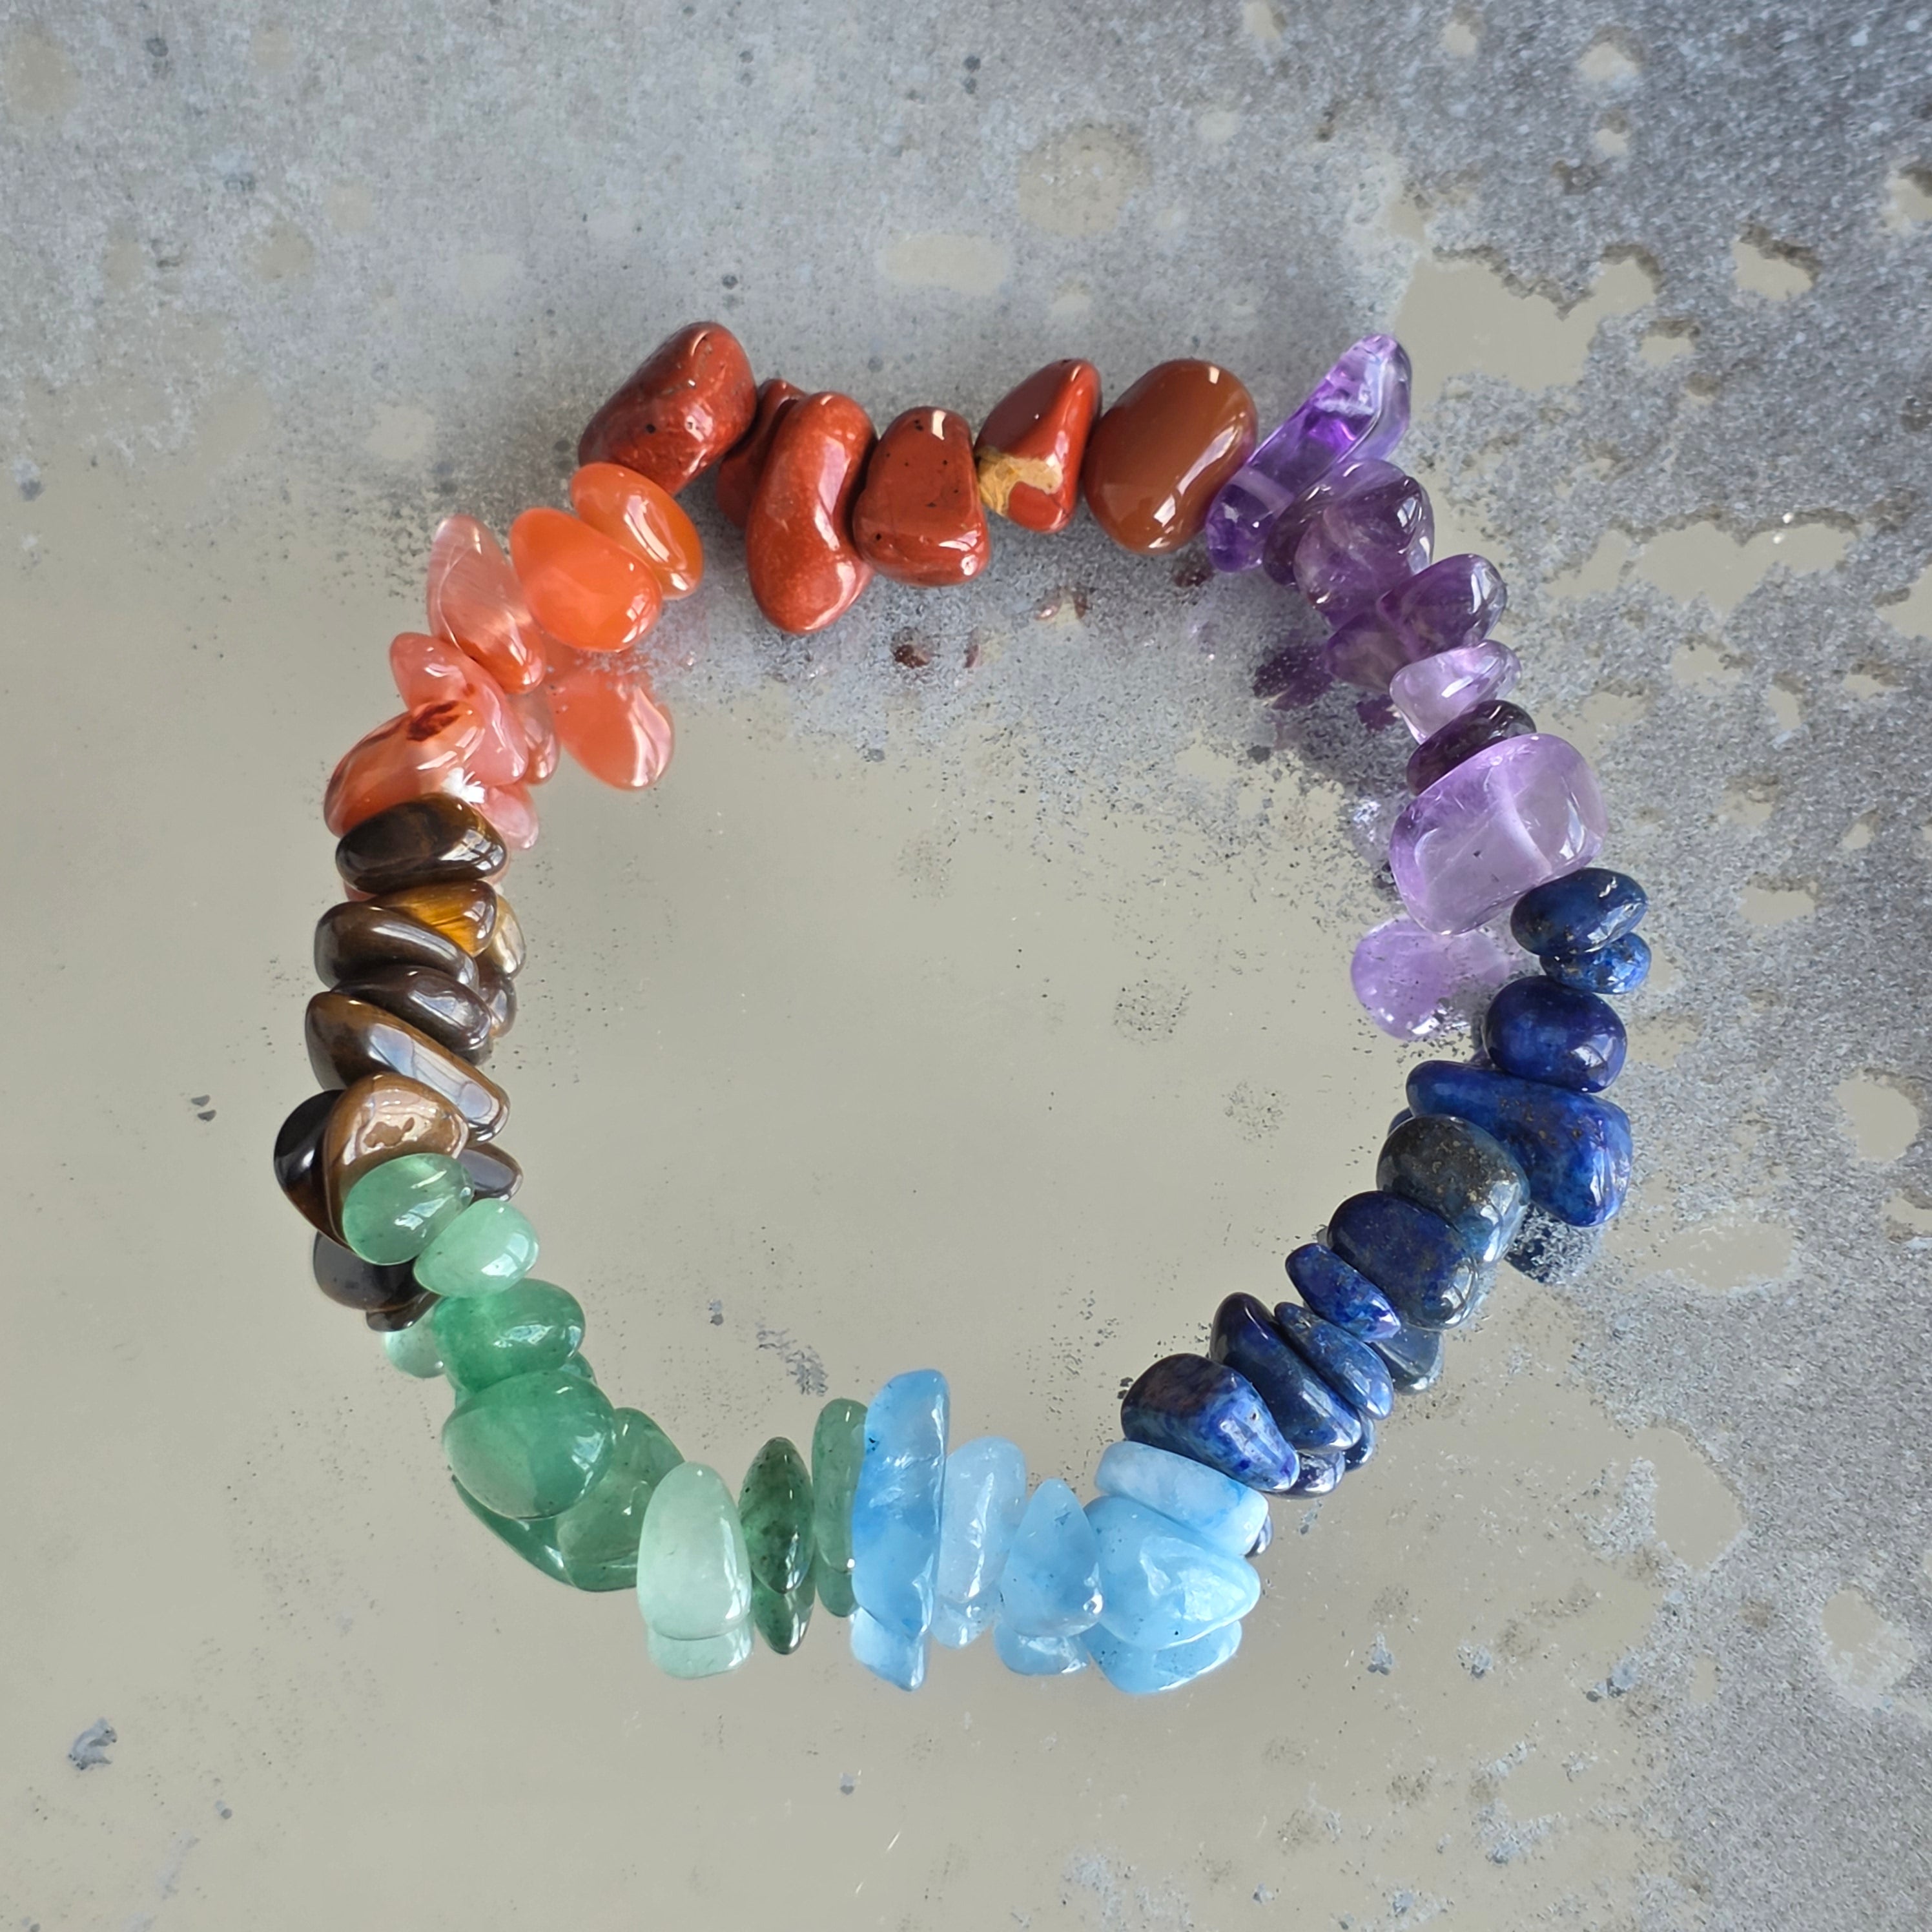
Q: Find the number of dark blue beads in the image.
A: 10